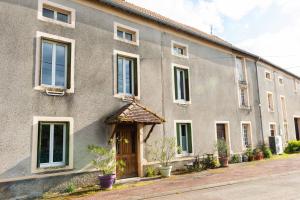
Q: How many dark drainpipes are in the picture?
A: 1